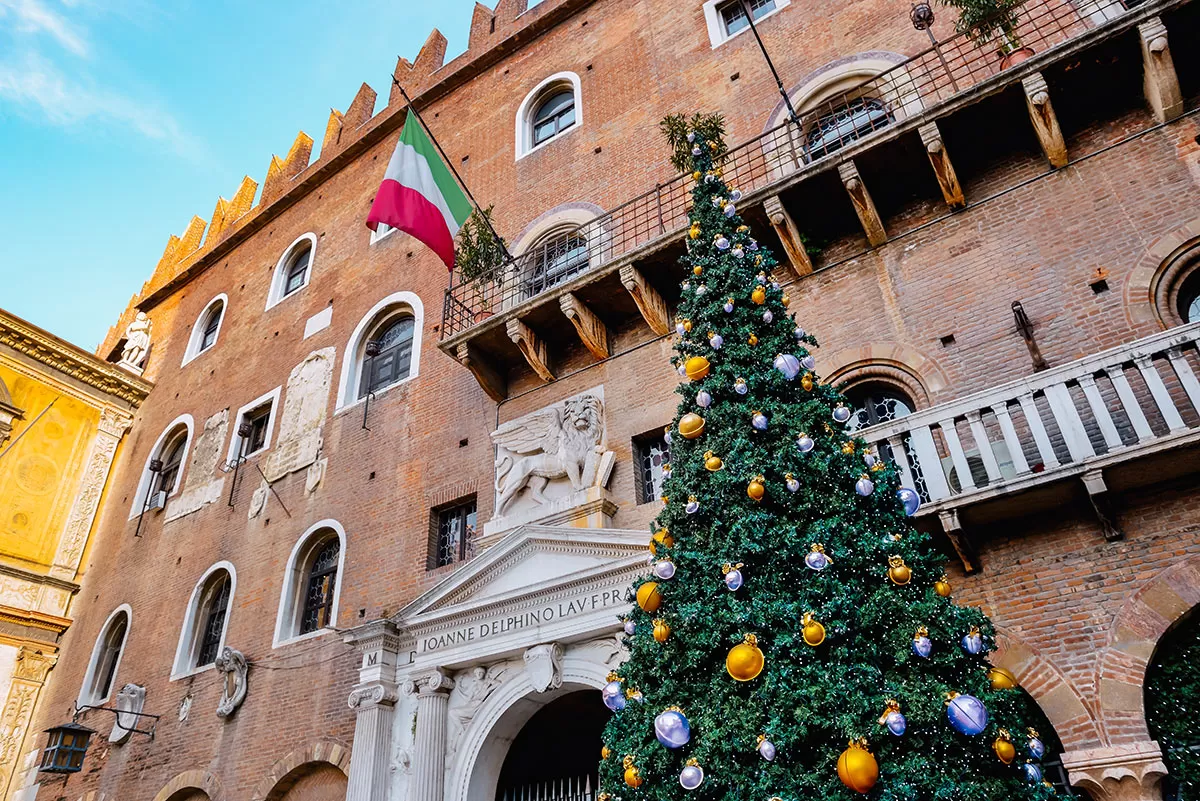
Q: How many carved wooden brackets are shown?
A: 9